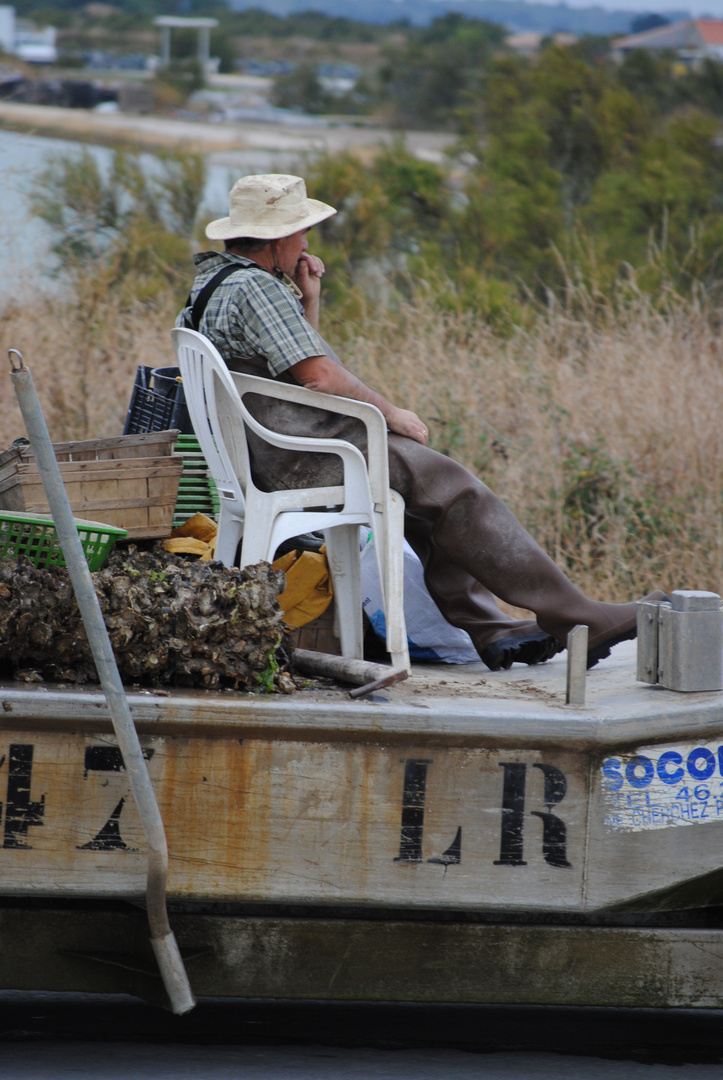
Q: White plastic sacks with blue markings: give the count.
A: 1